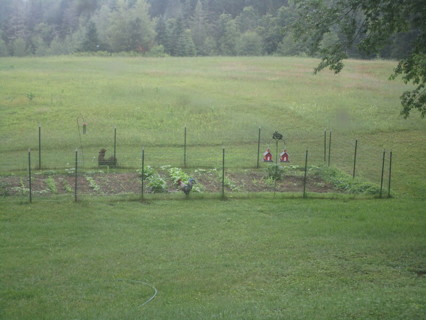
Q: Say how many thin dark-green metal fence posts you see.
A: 14